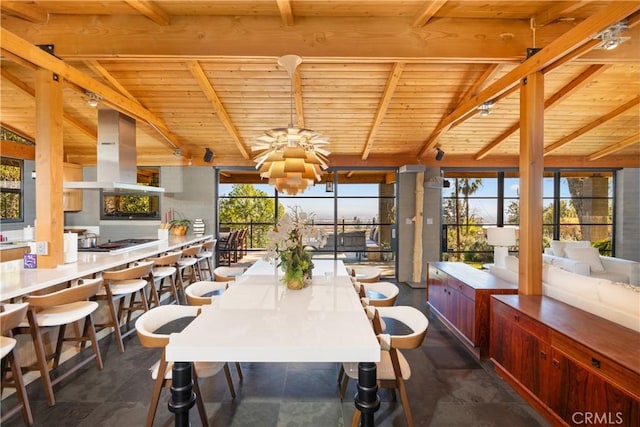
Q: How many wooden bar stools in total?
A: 6